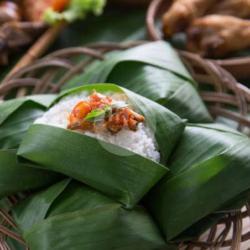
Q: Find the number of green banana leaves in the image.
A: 5